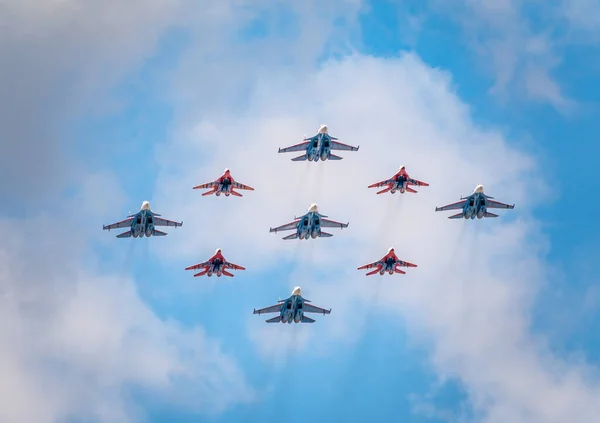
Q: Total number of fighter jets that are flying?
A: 9